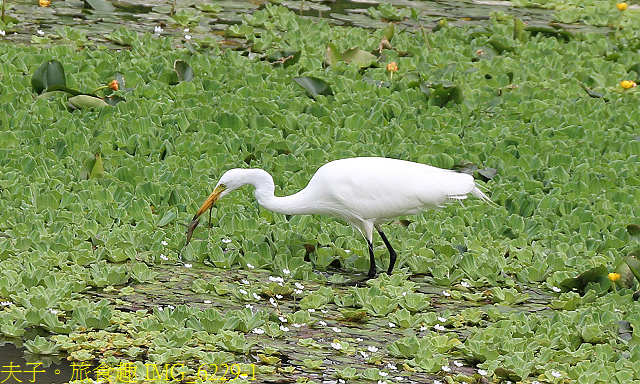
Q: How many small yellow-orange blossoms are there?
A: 6